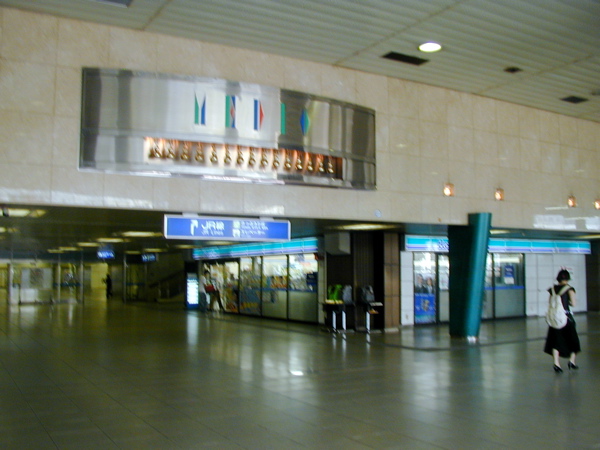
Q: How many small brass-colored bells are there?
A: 15